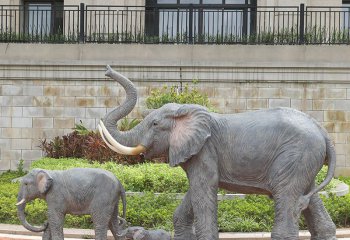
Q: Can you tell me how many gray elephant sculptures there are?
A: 3